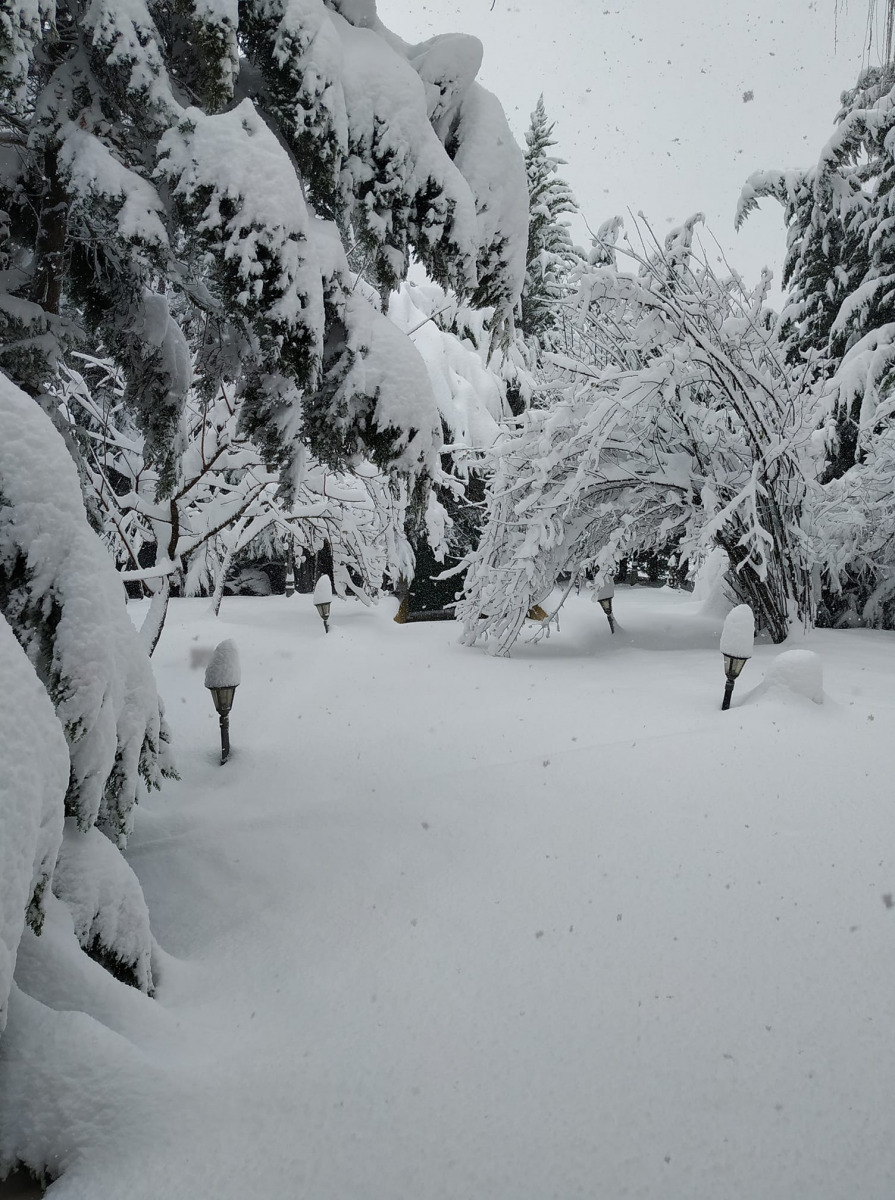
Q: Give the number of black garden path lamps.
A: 4